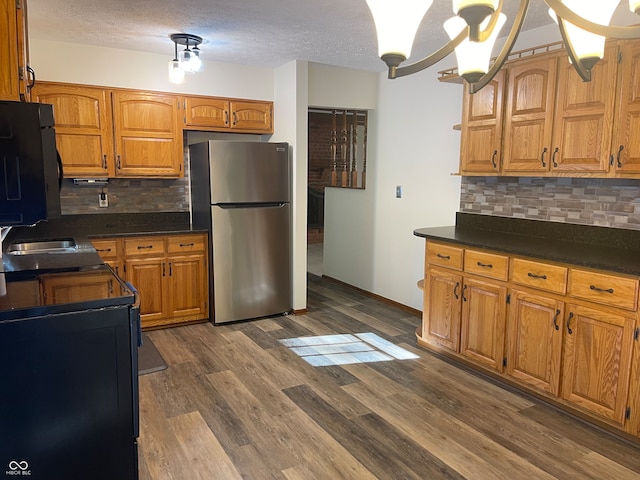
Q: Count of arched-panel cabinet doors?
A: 8